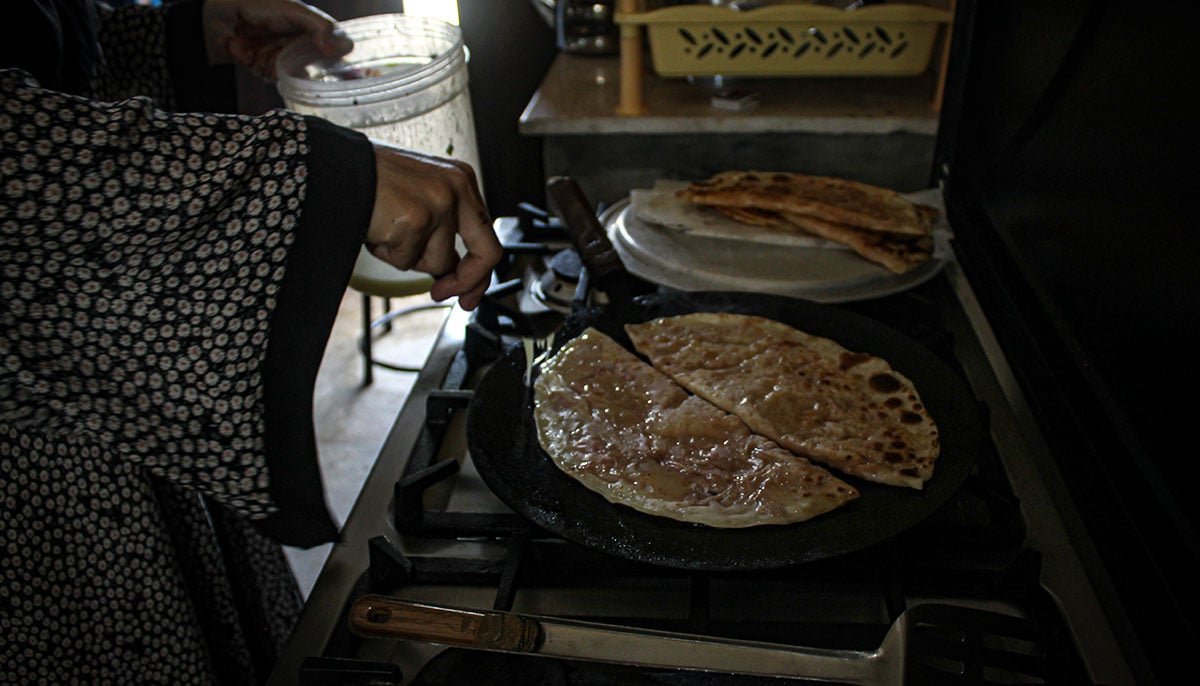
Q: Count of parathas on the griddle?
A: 2